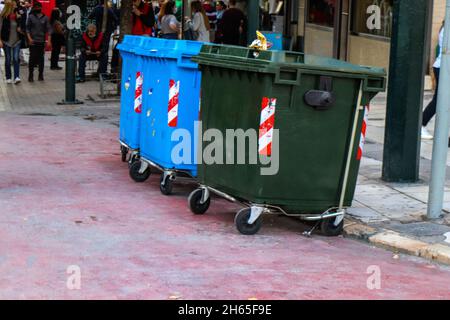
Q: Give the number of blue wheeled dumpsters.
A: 2